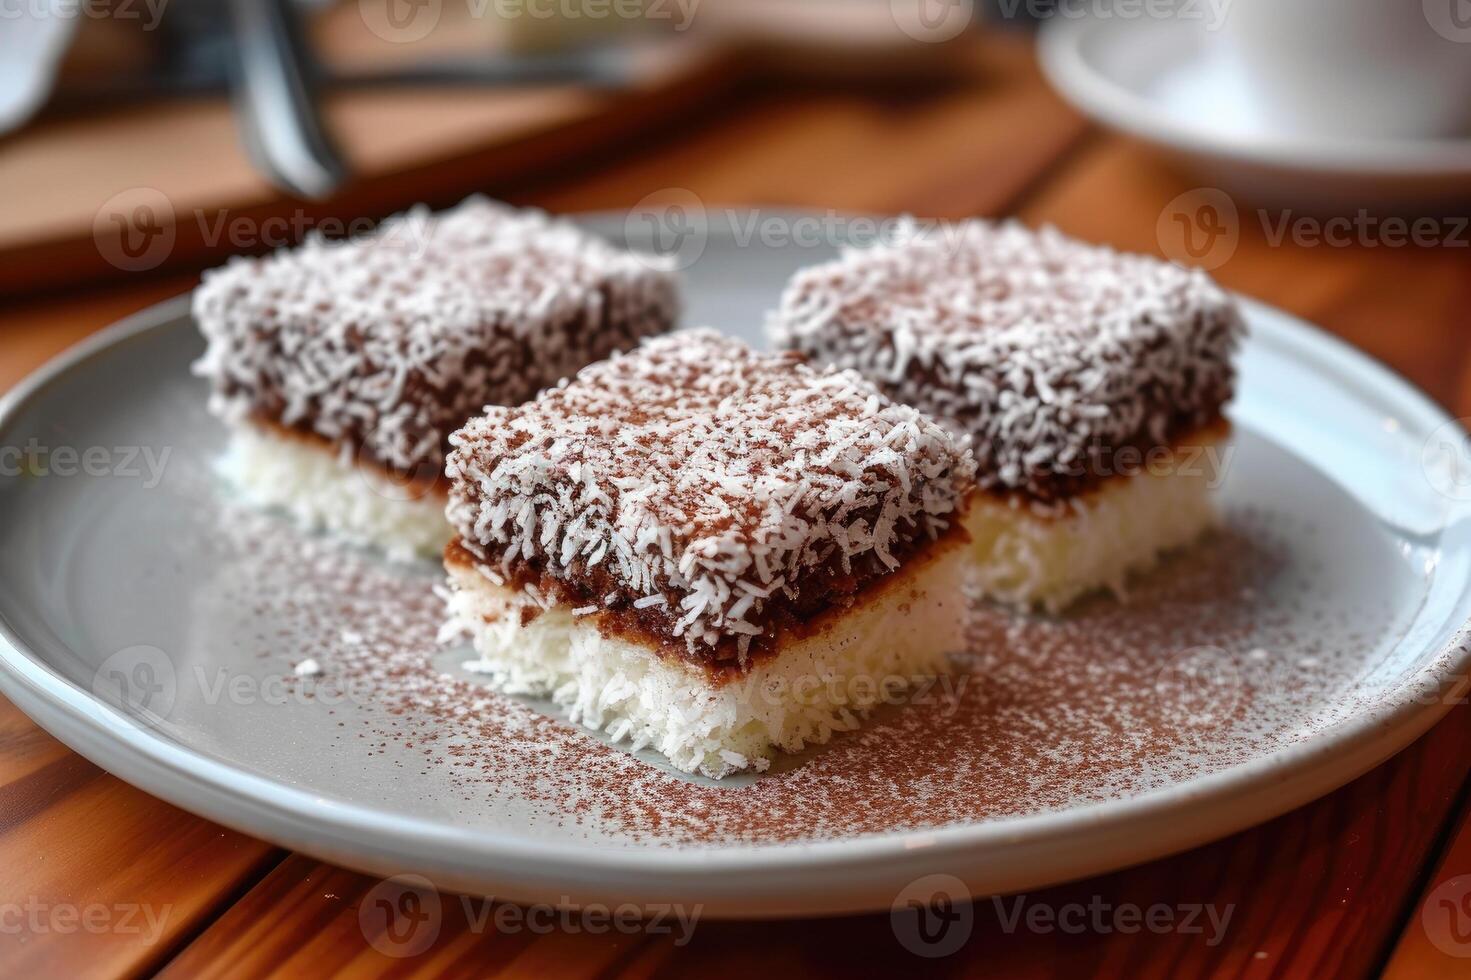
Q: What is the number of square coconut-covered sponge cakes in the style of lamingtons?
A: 3